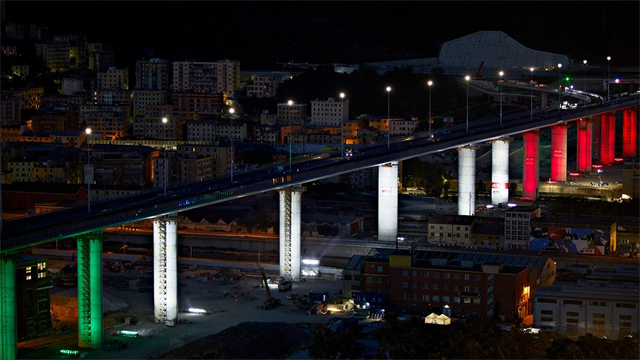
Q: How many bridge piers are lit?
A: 12